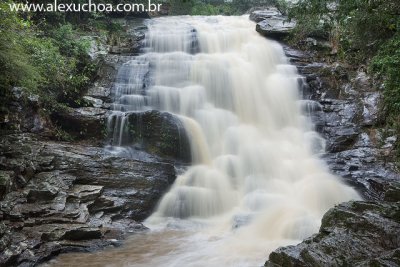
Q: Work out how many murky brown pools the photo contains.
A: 1